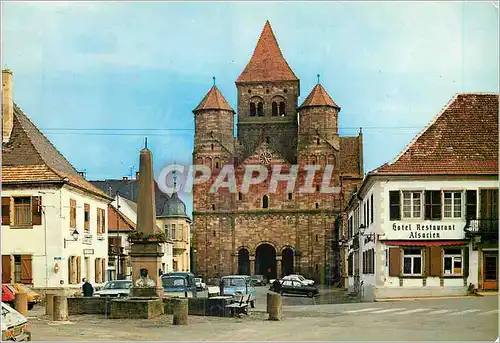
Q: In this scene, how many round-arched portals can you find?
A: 3